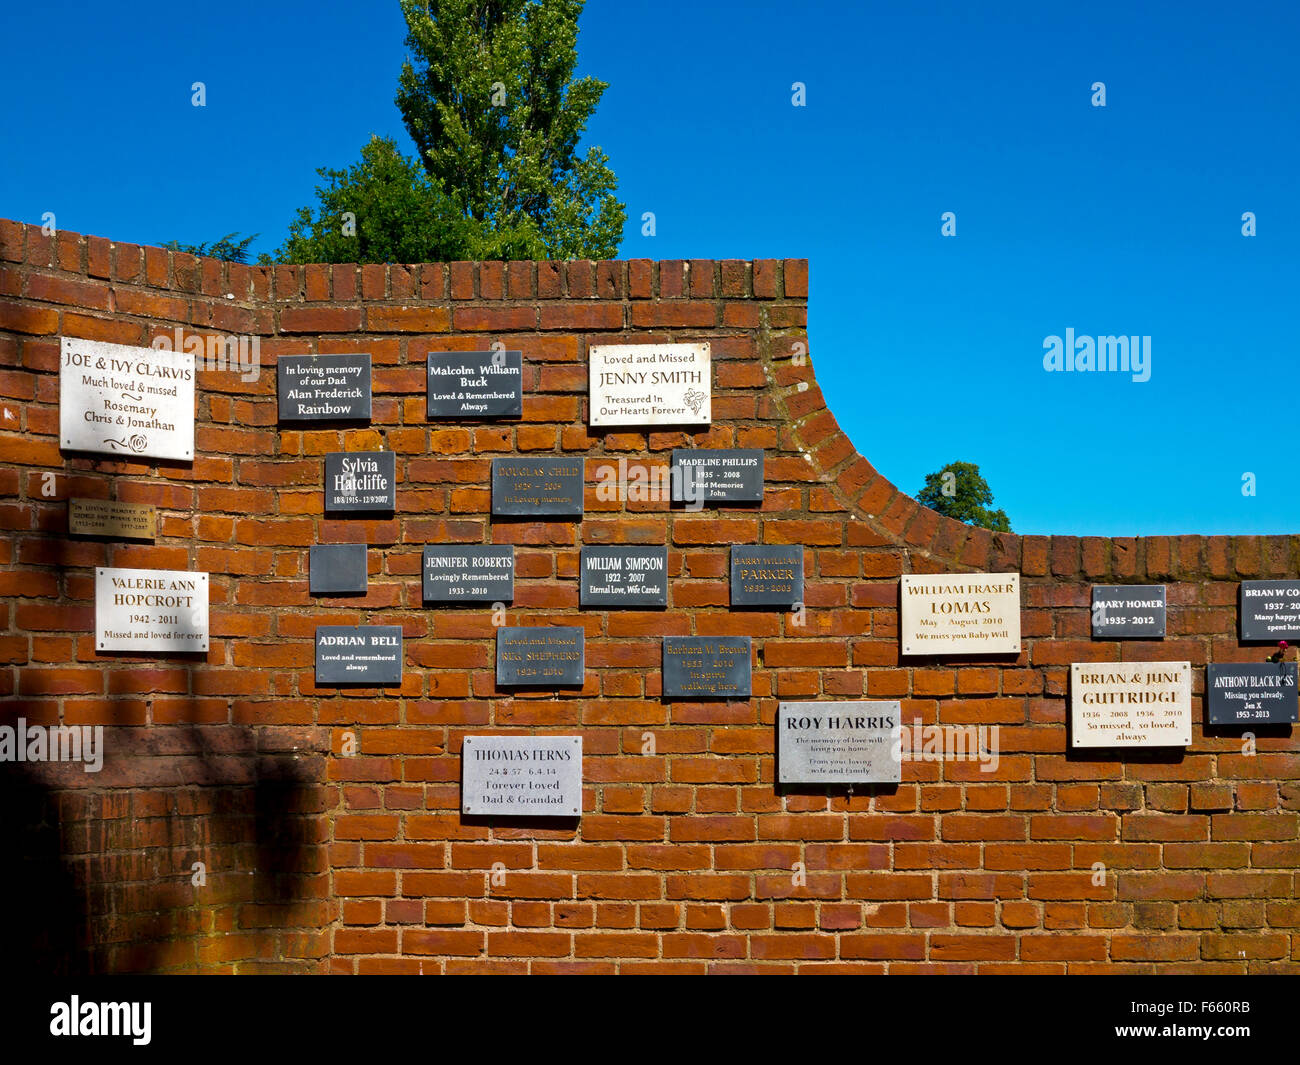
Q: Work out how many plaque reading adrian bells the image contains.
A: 1